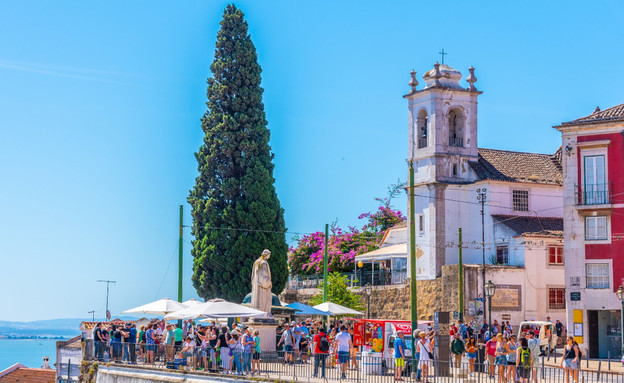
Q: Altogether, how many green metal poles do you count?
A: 4